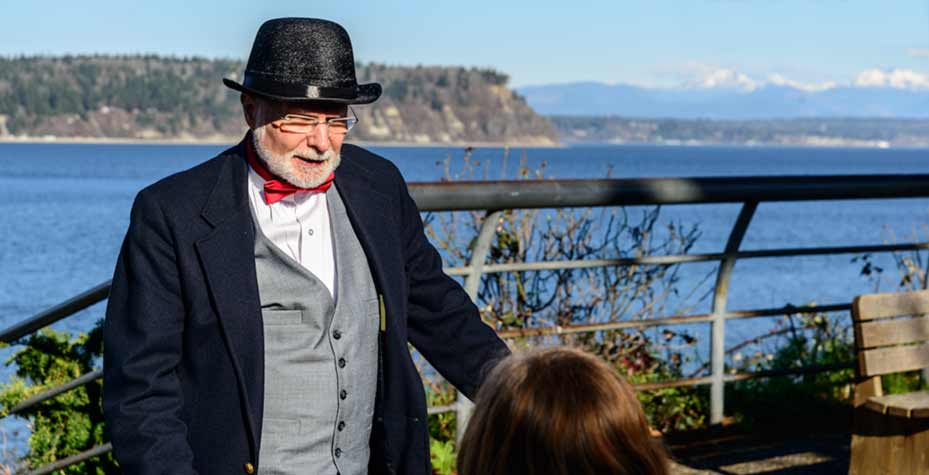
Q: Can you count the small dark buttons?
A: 5